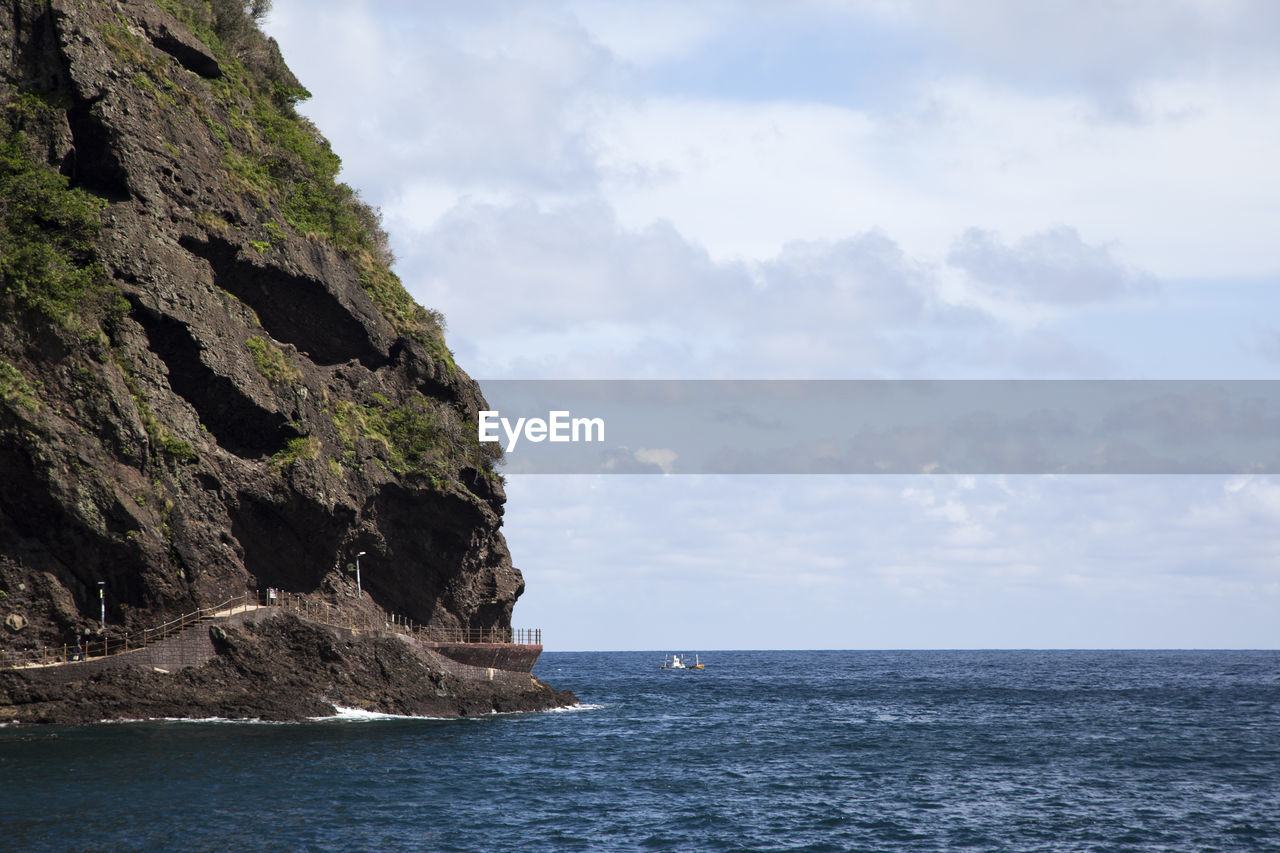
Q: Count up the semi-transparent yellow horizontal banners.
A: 0